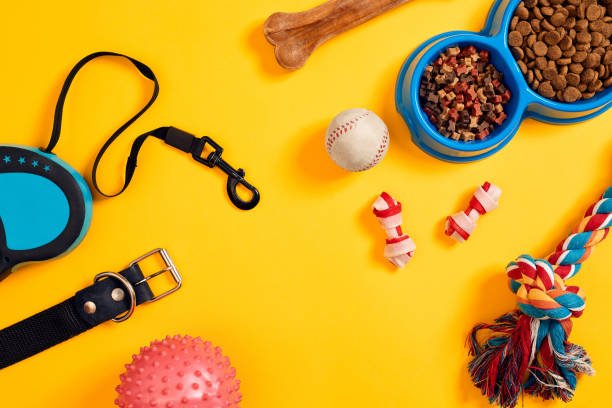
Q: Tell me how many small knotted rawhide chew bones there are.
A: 2